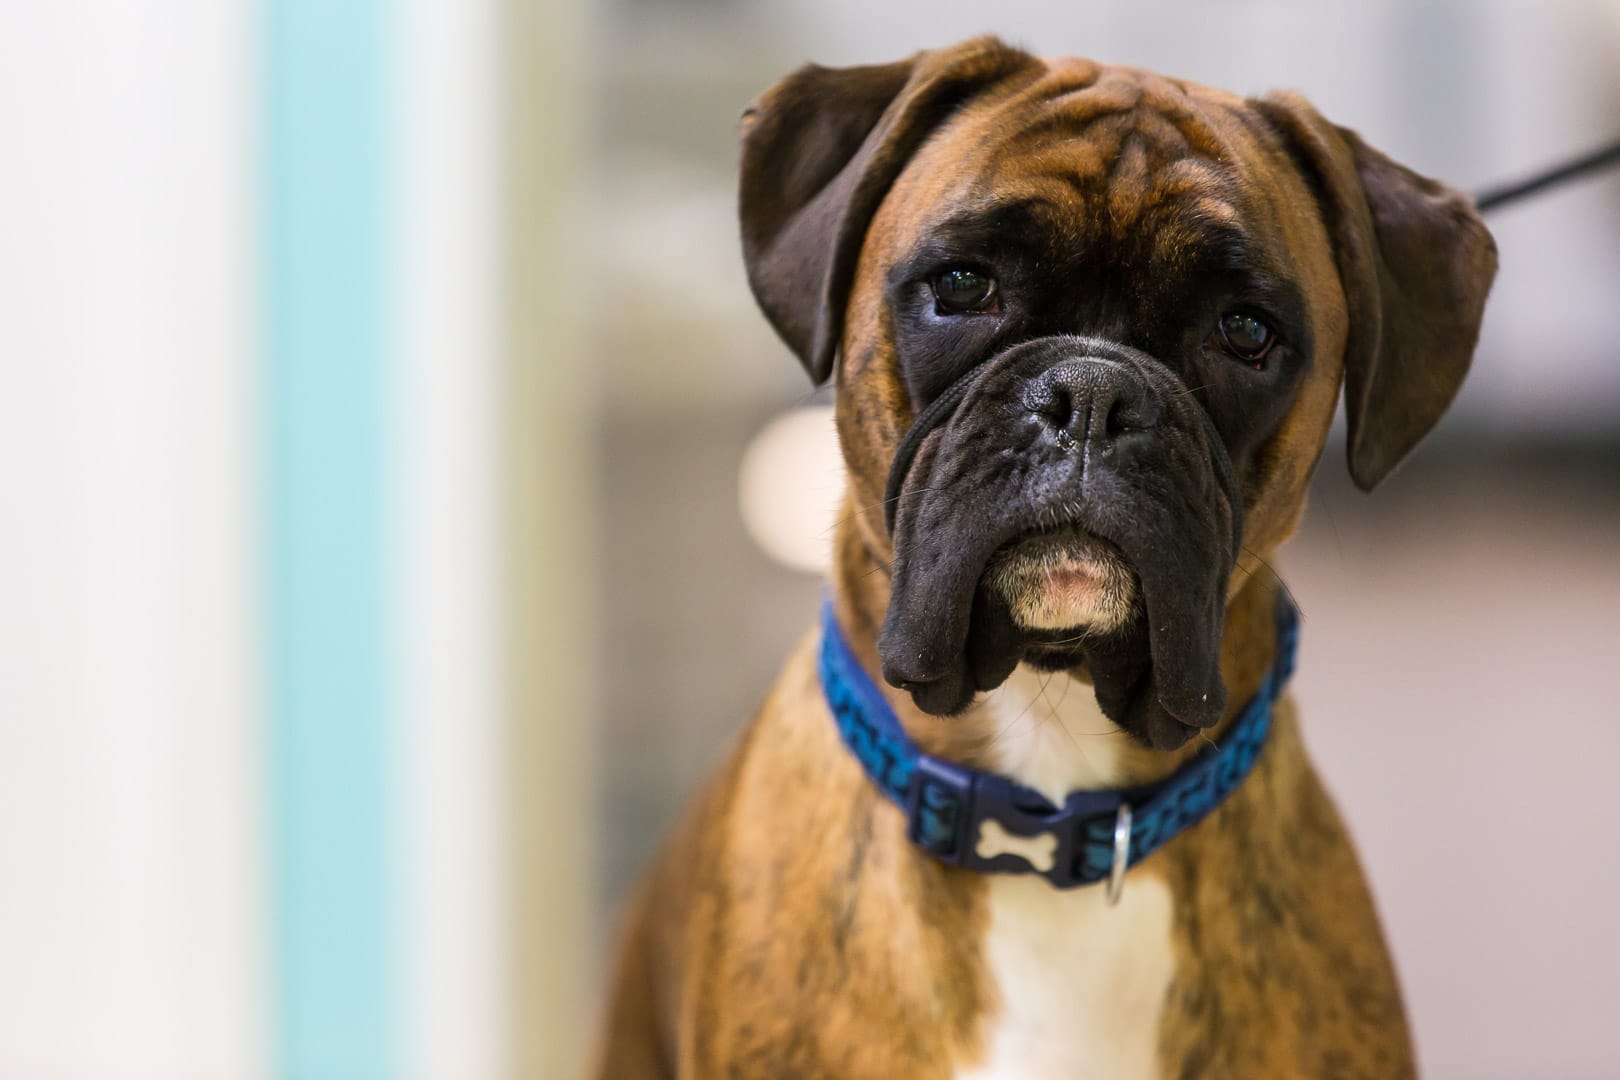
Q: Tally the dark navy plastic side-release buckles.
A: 1